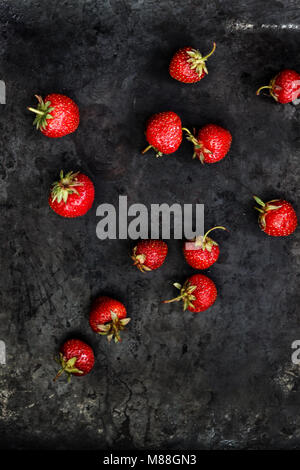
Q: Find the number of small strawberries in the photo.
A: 12